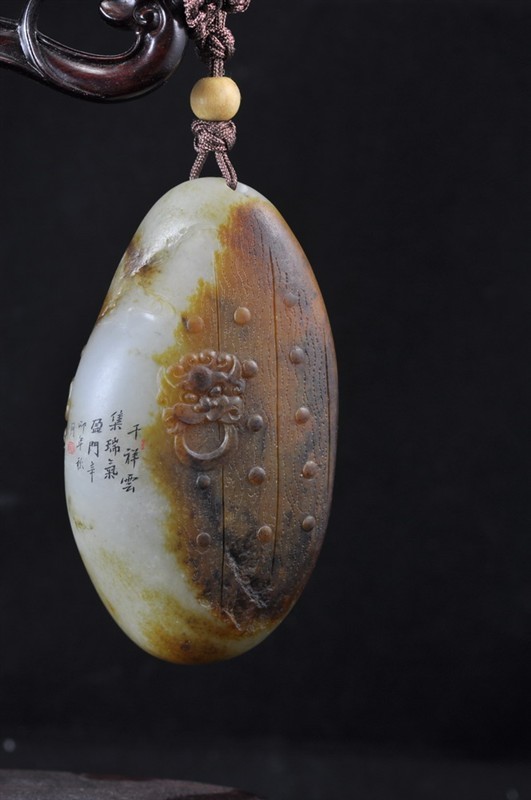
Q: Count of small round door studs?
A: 13